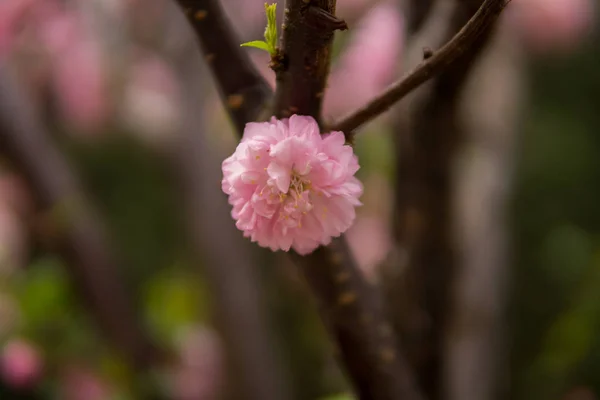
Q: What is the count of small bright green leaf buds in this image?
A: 1